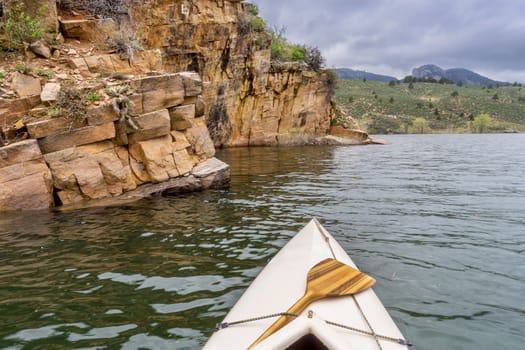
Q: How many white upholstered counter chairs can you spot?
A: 0